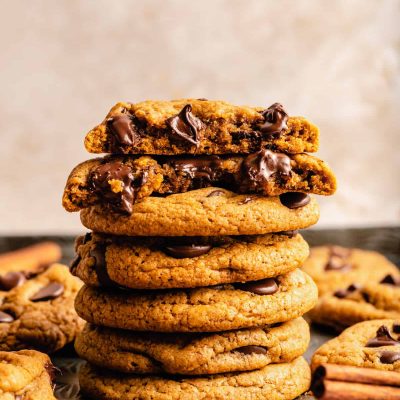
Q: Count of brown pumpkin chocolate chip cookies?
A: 12